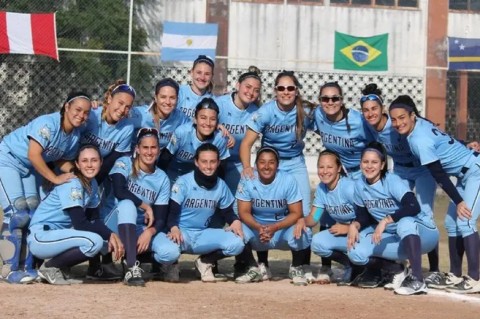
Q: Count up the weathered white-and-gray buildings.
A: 1